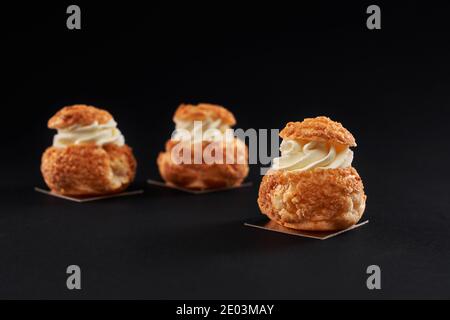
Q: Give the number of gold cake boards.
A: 3